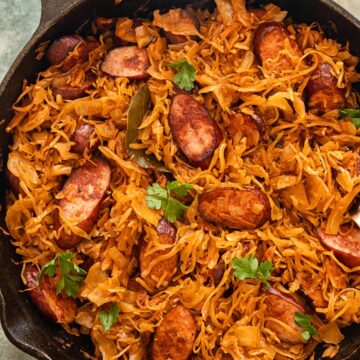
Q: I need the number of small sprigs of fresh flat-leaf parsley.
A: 7